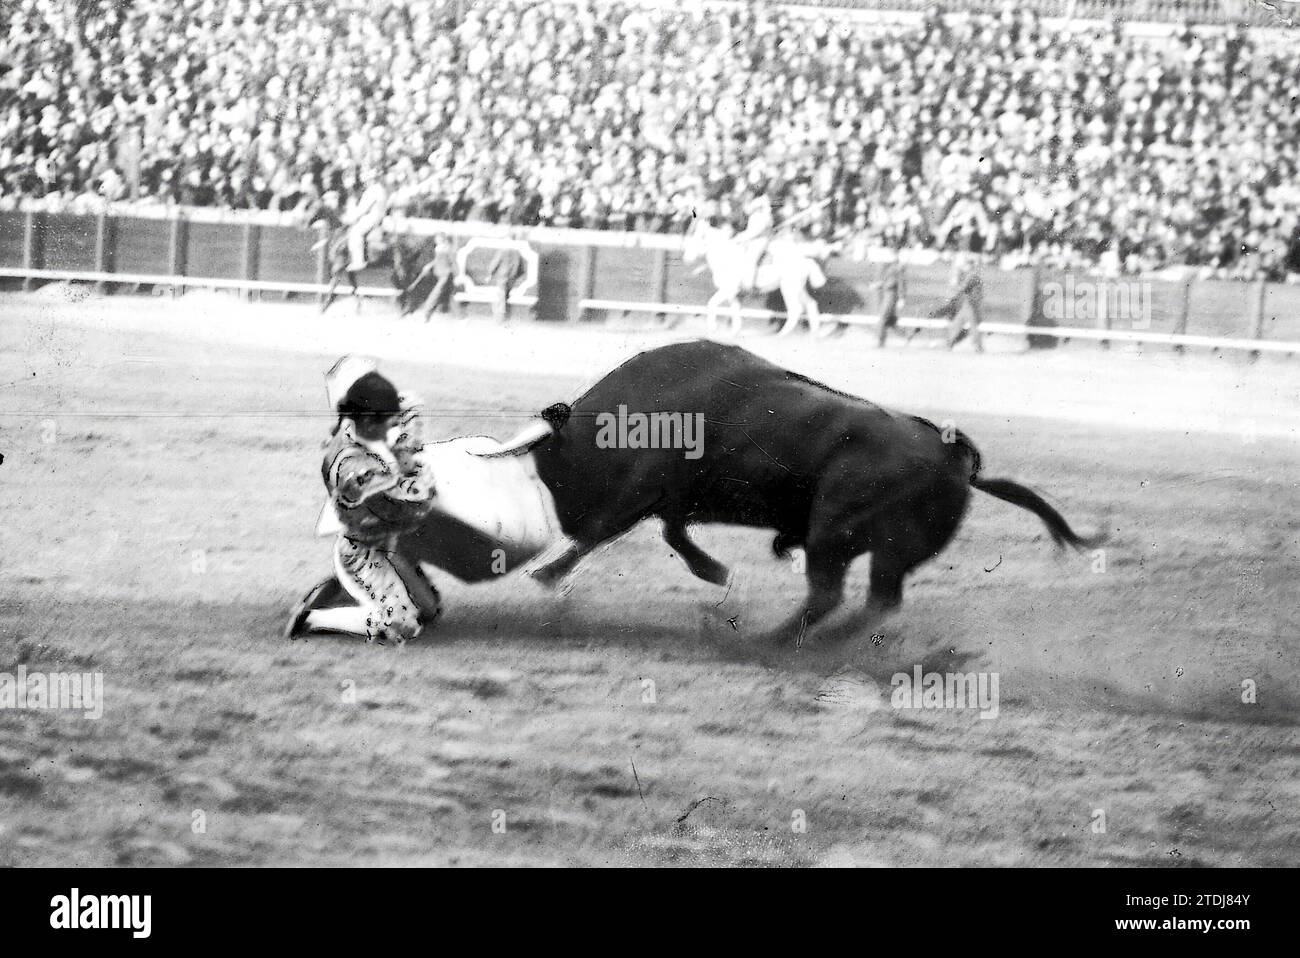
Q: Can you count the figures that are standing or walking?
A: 4